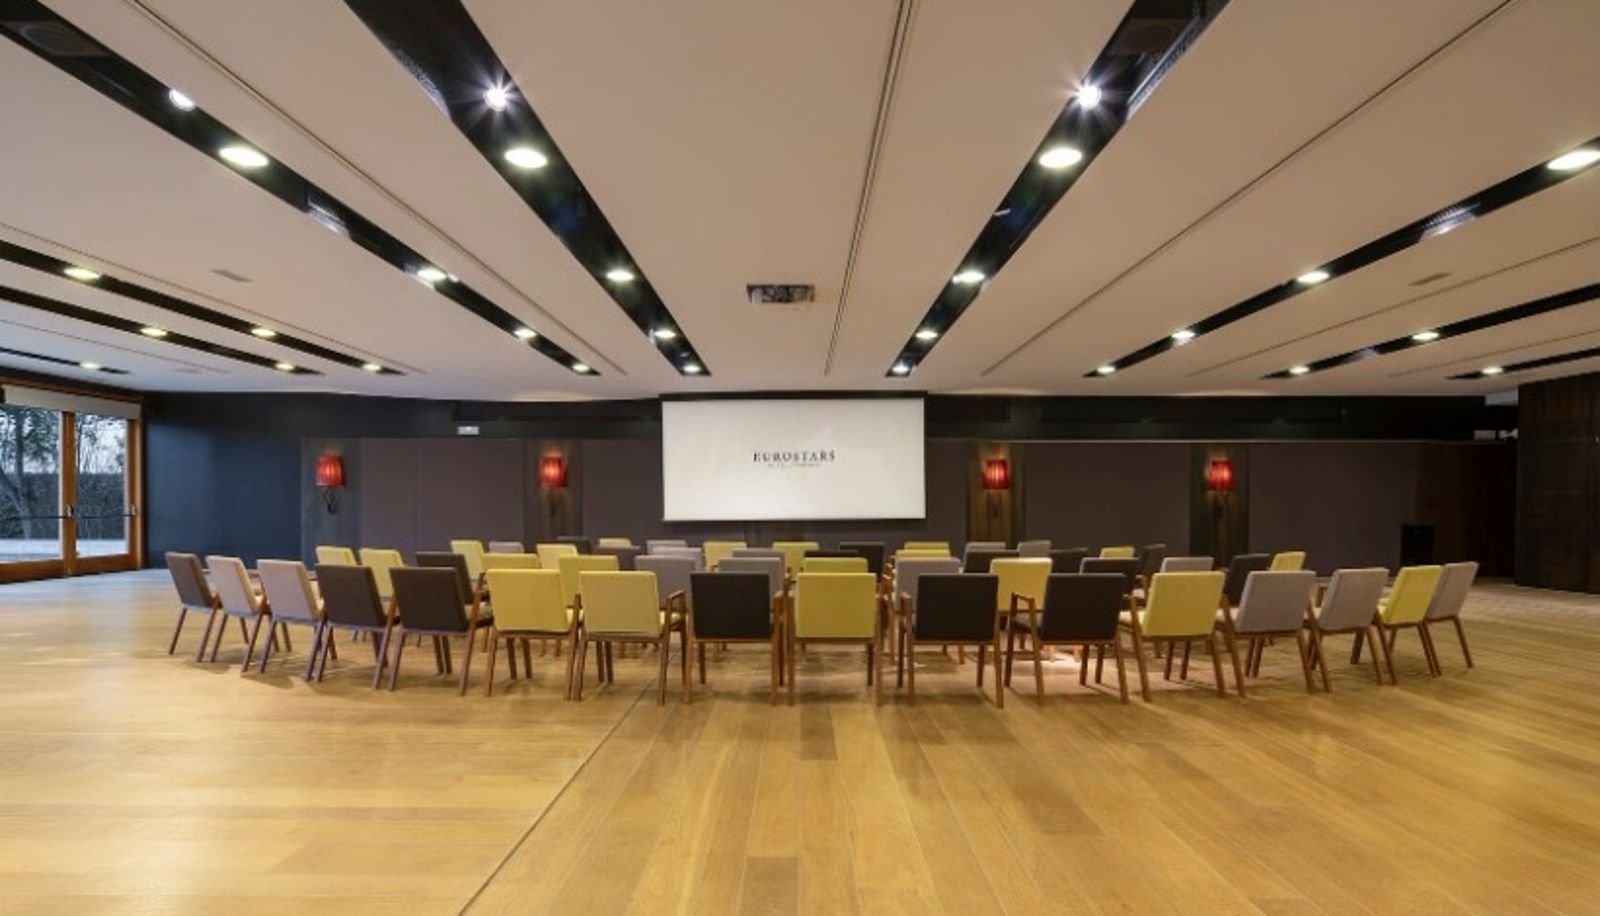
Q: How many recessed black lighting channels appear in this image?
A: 9